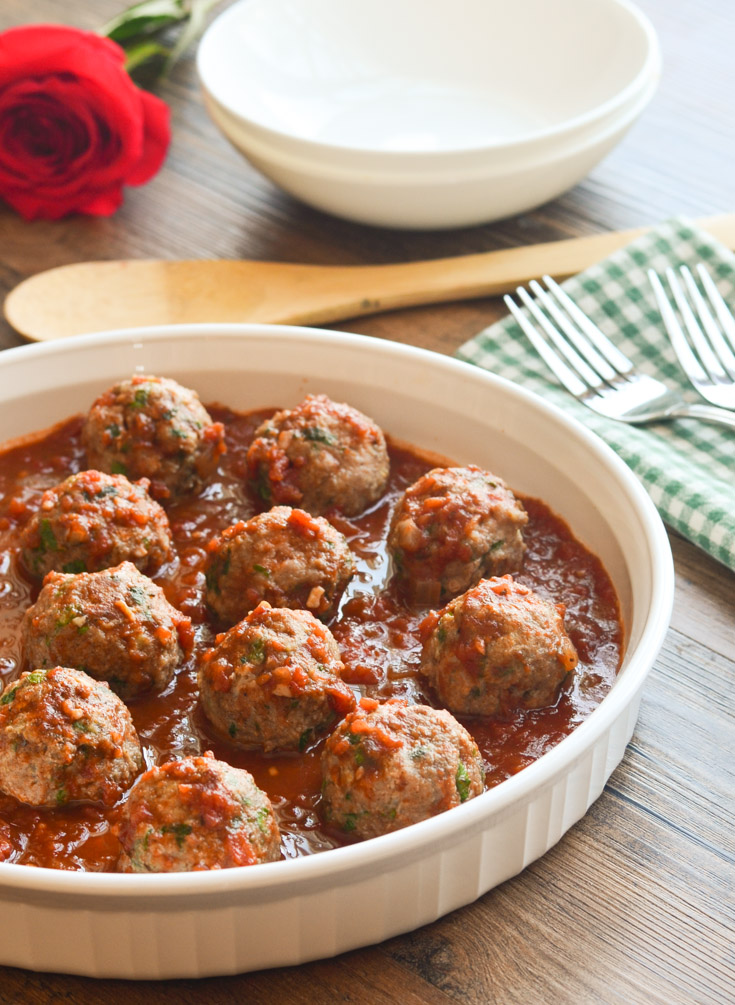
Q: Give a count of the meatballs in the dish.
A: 11